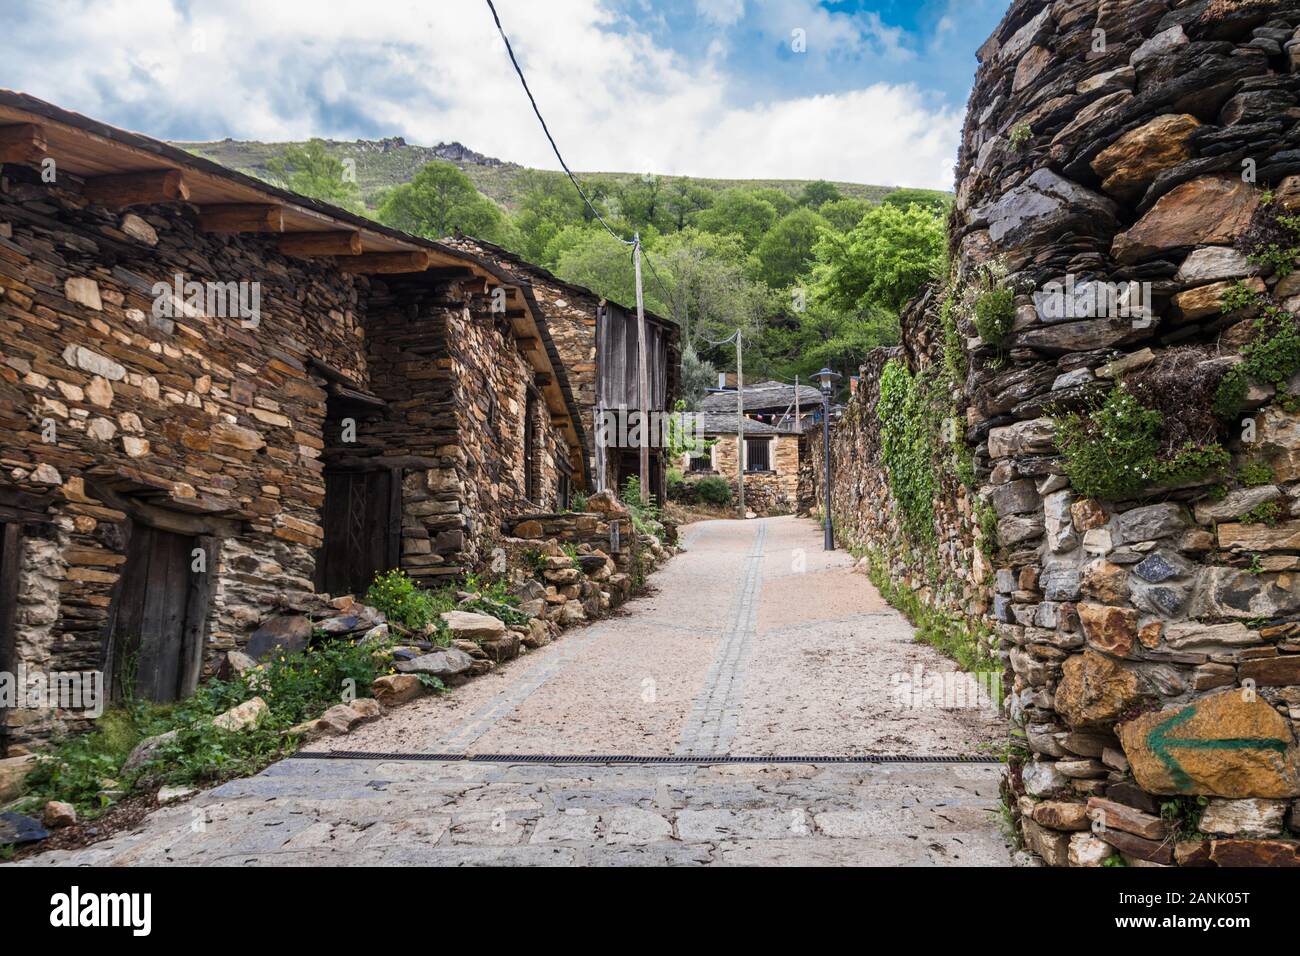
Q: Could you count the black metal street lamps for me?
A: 1